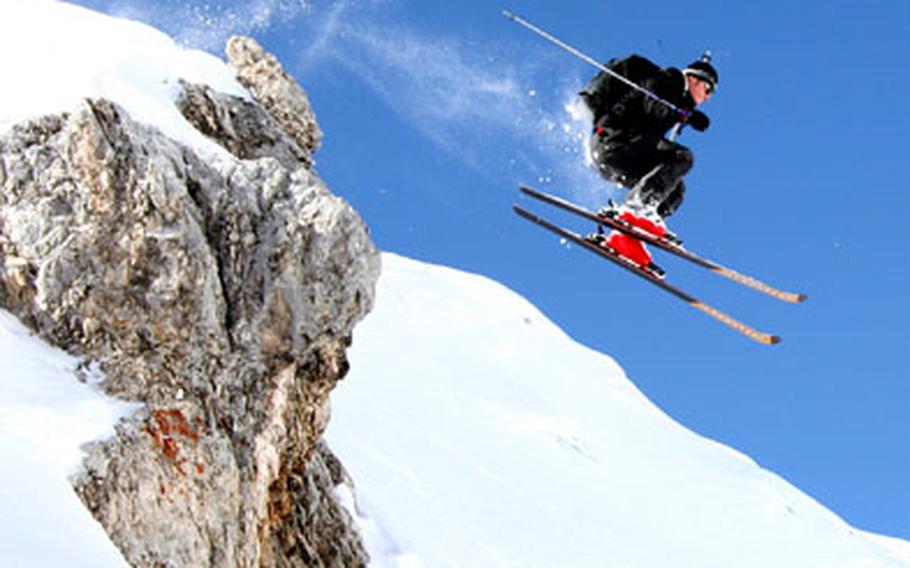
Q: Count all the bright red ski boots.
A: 2